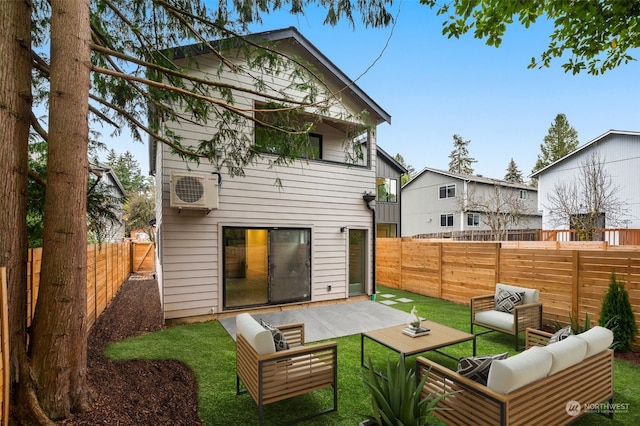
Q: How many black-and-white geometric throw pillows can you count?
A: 4